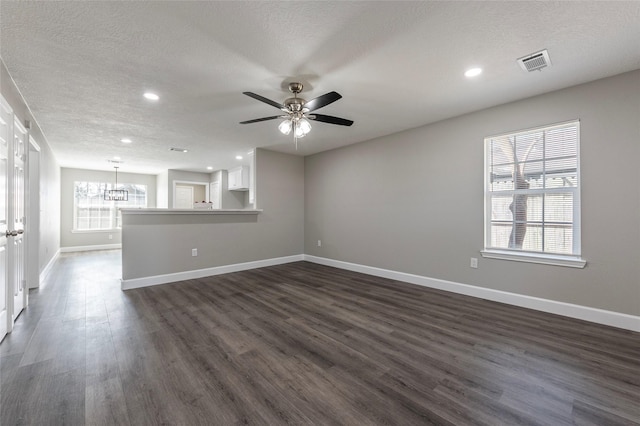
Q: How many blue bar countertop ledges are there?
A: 0